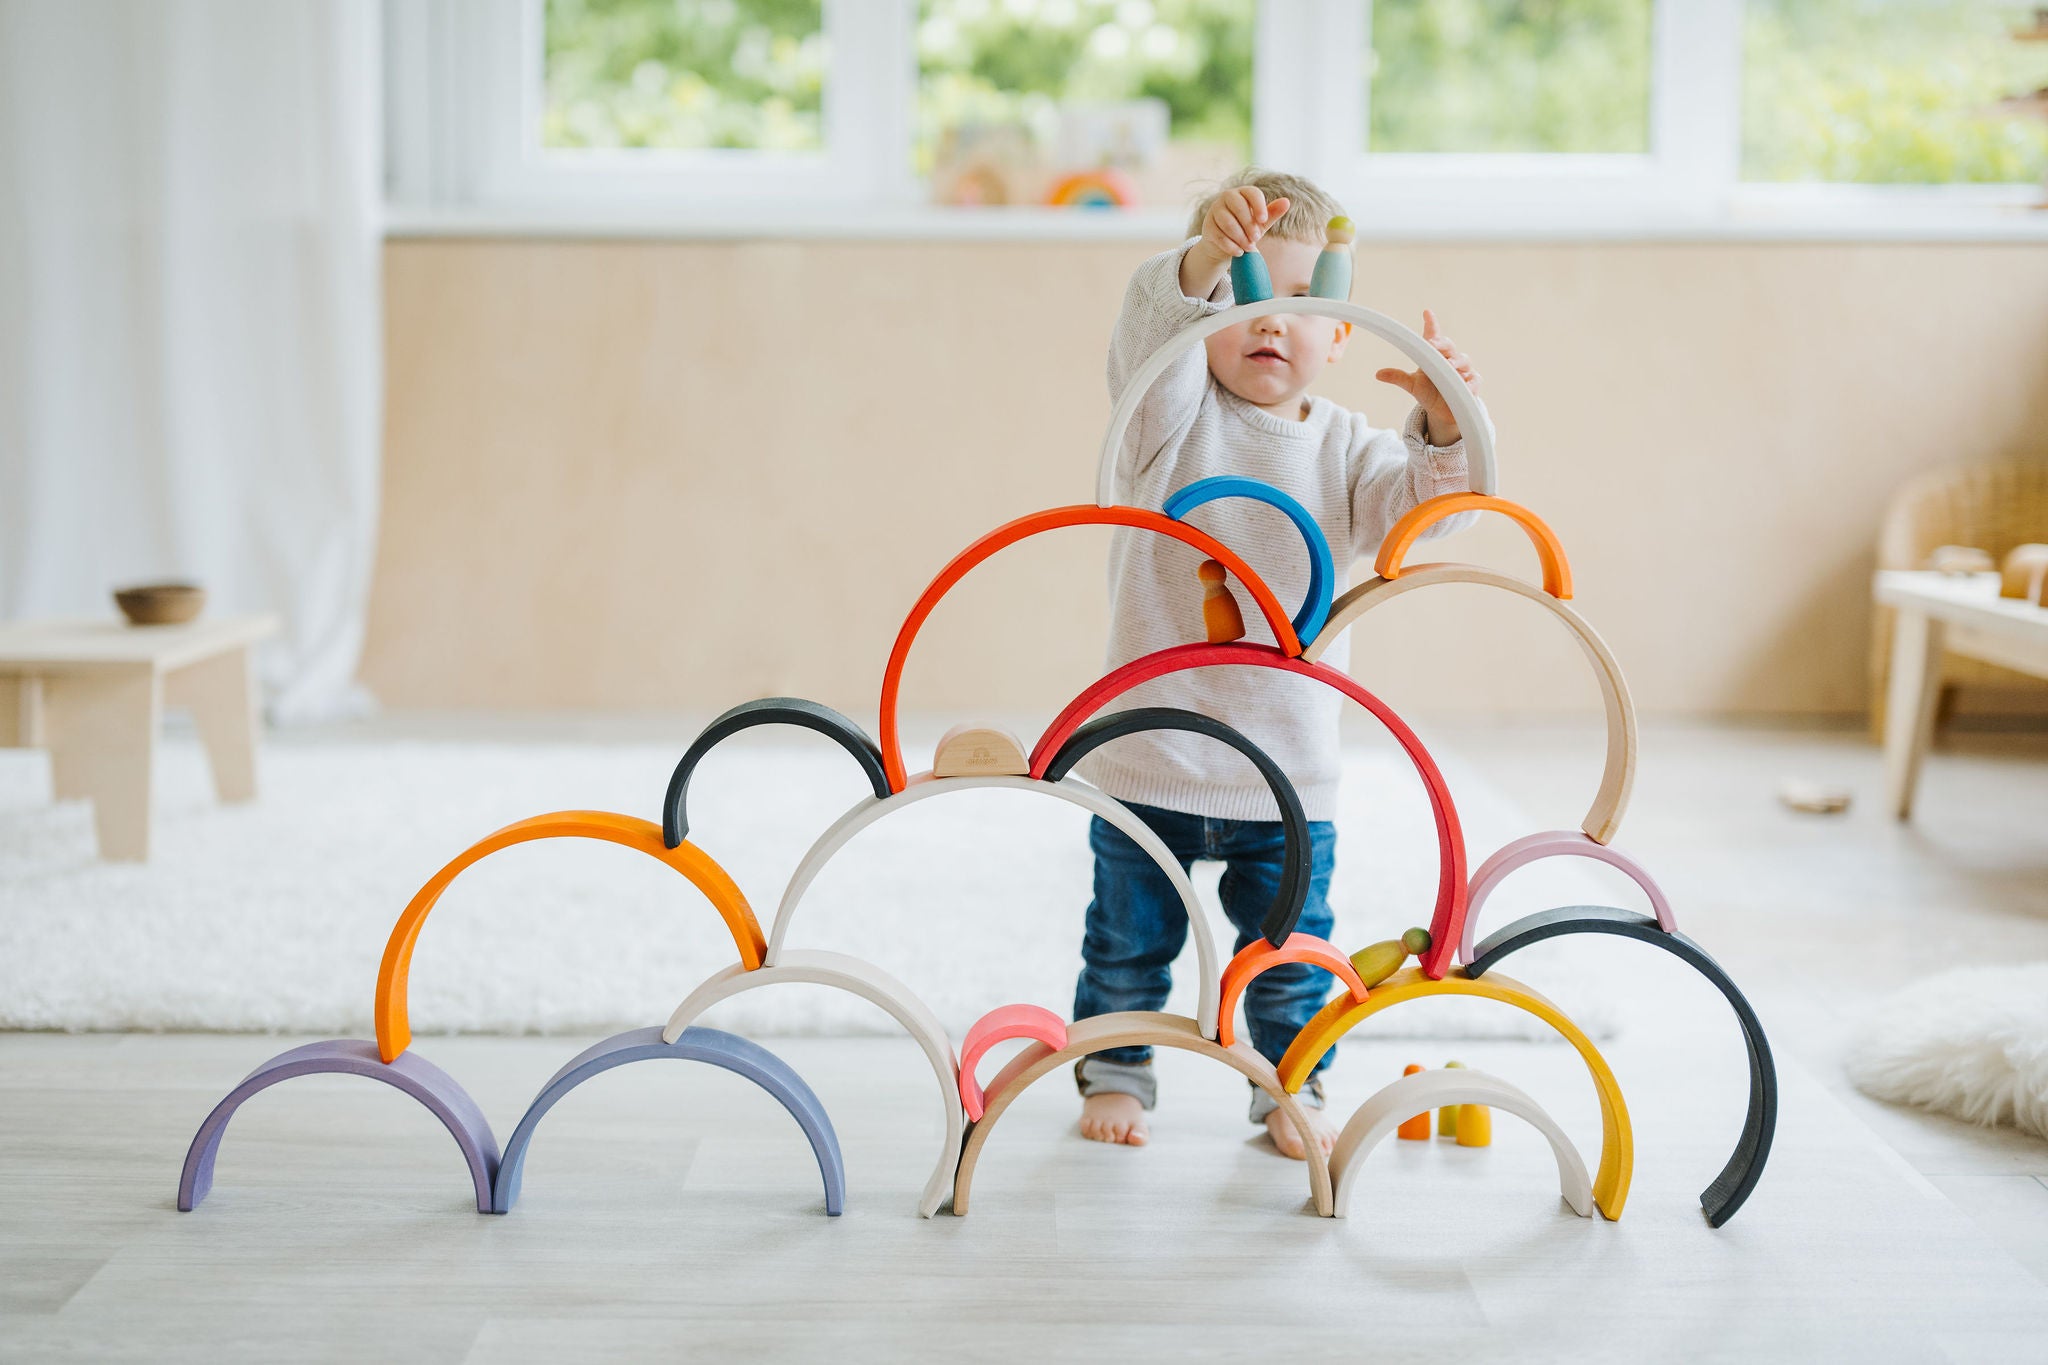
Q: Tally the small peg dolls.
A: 7